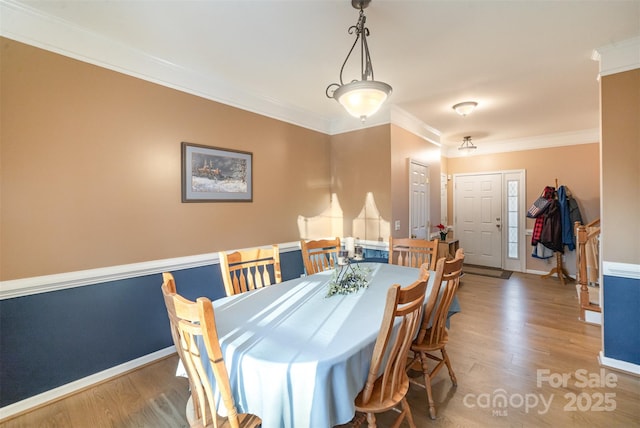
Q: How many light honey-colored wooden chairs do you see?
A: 6